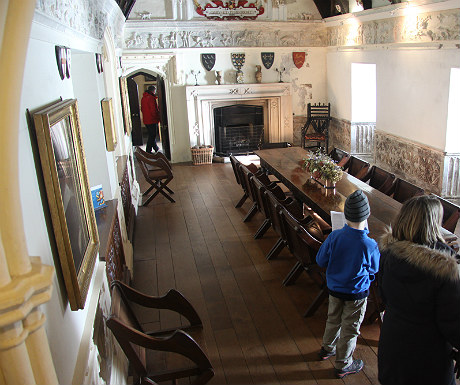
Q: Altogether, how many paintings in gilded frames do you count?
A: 3